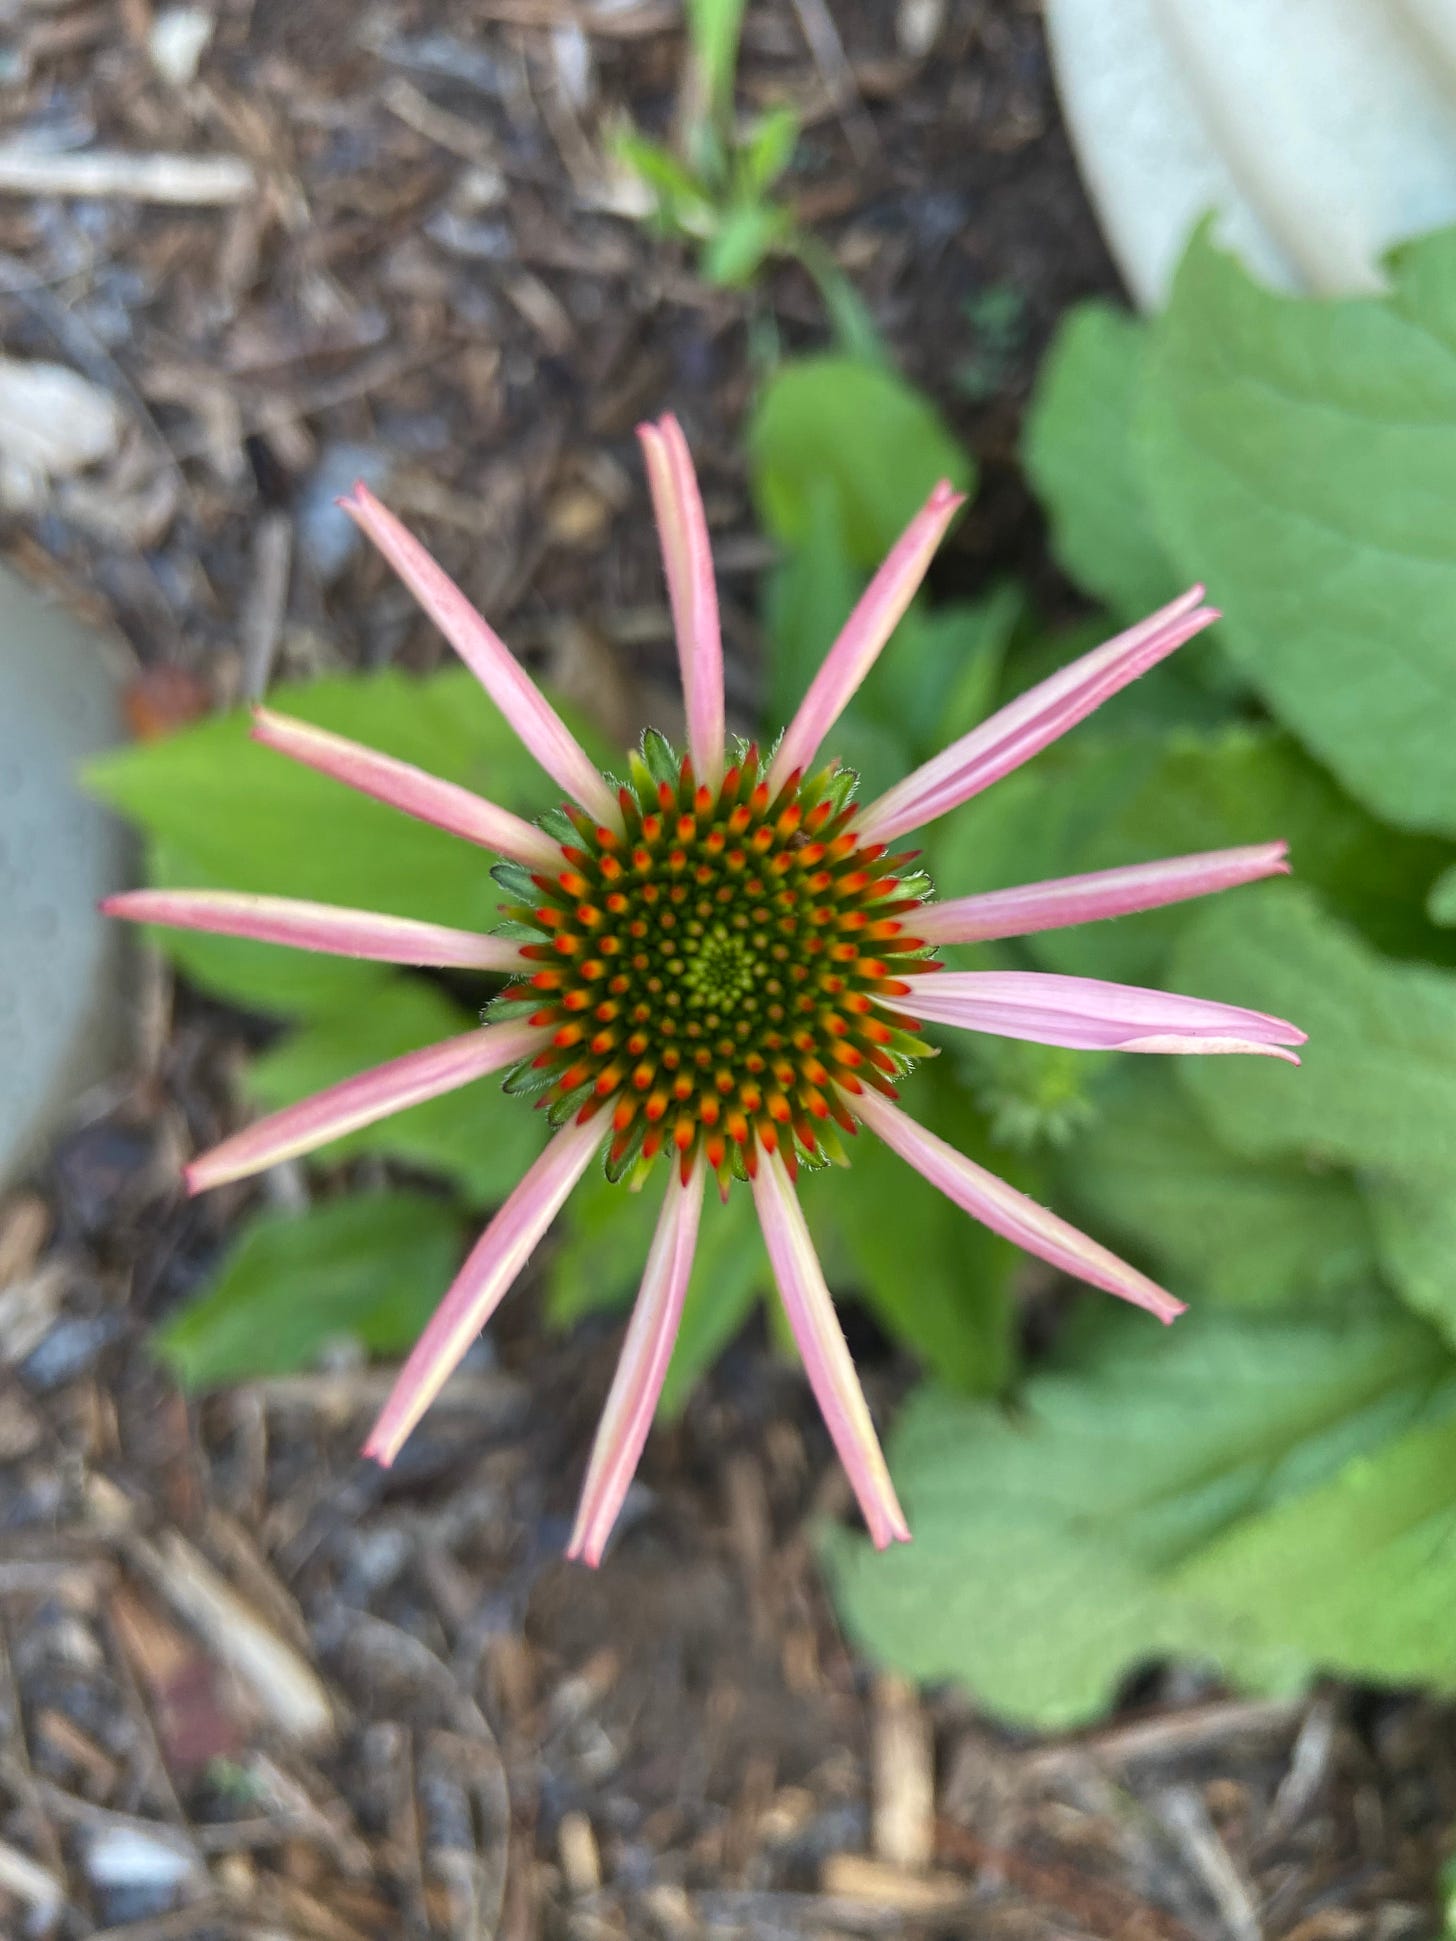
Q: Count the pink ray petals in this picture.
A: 13